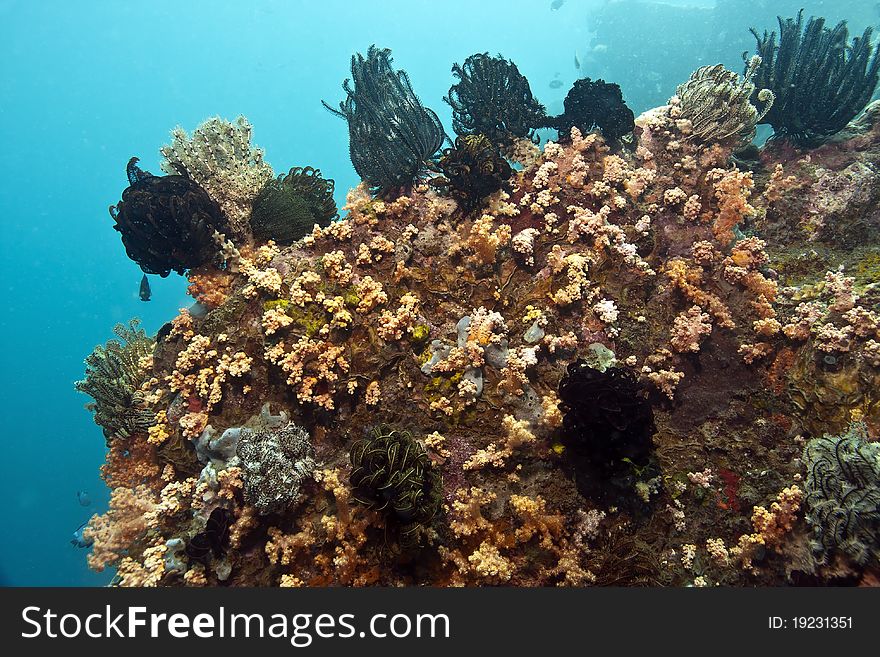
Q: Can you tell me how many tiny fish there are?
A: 6